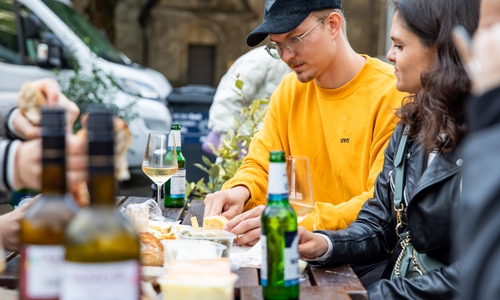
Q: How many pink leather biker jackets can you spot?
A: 0